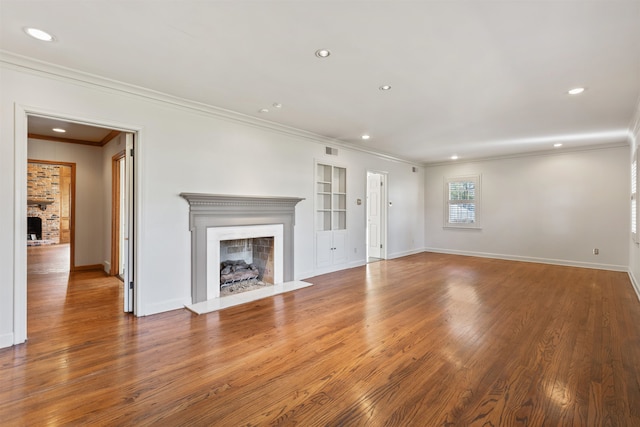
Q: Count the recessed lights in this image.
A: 8